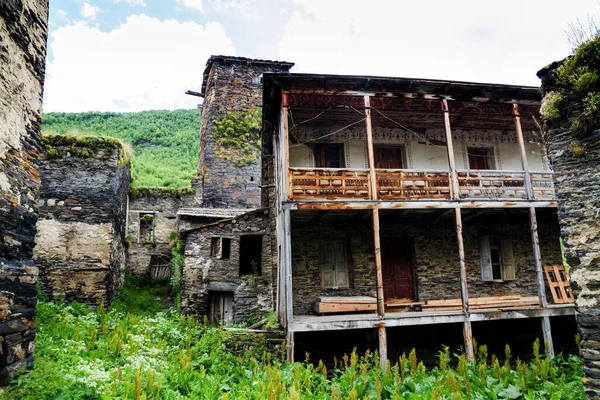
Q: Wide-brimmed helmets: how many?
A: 0